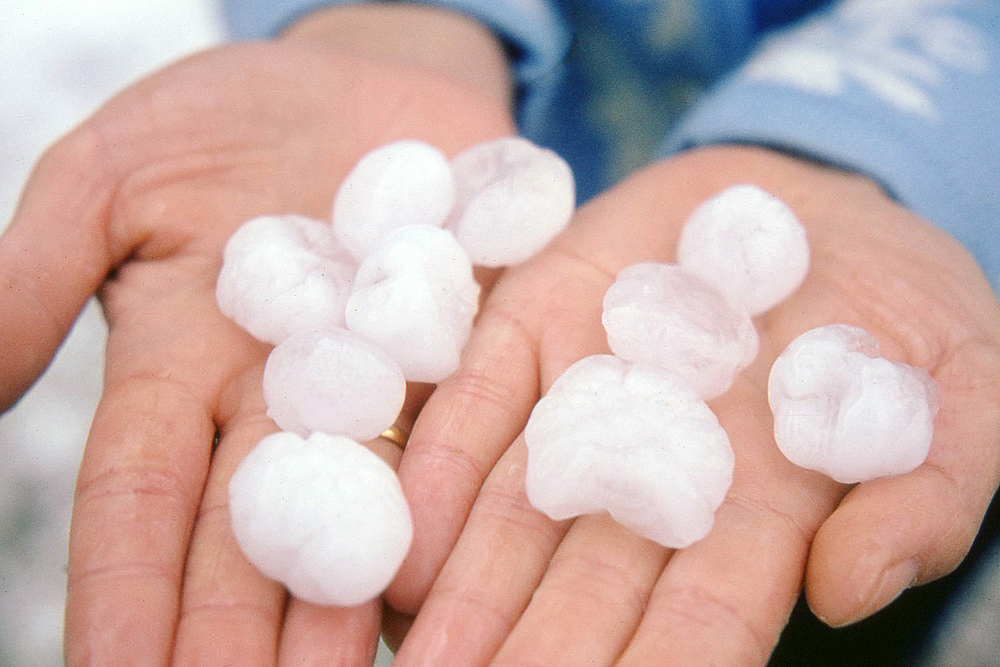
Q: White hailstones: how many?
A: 10